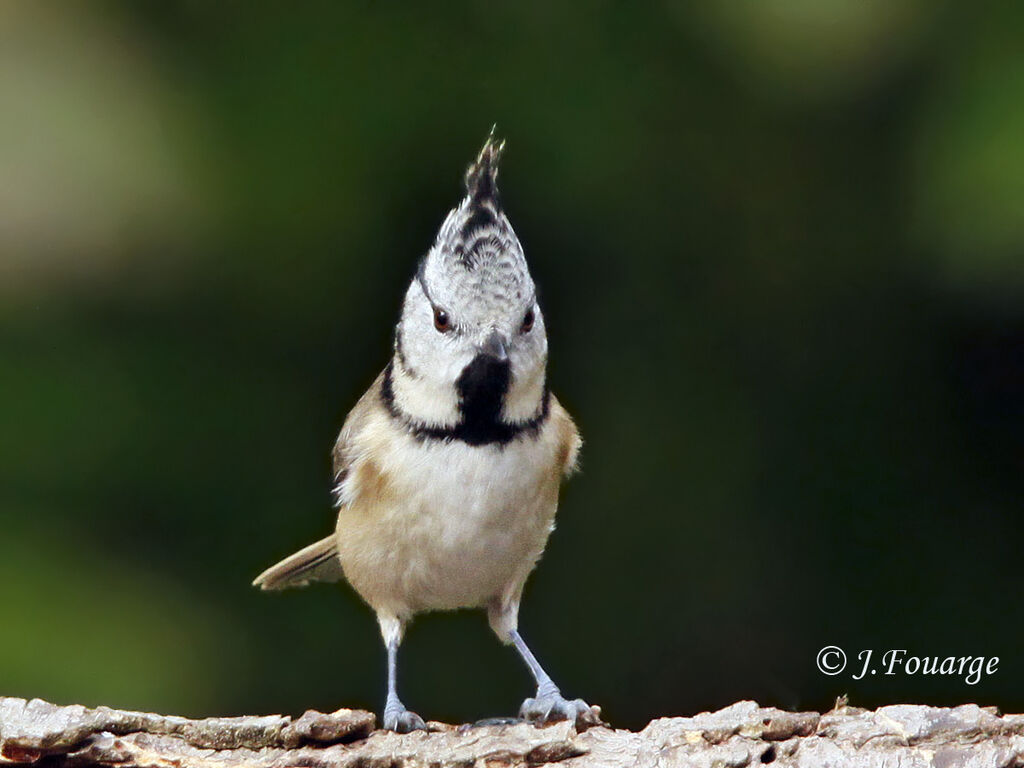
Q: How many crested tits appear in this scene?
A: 1